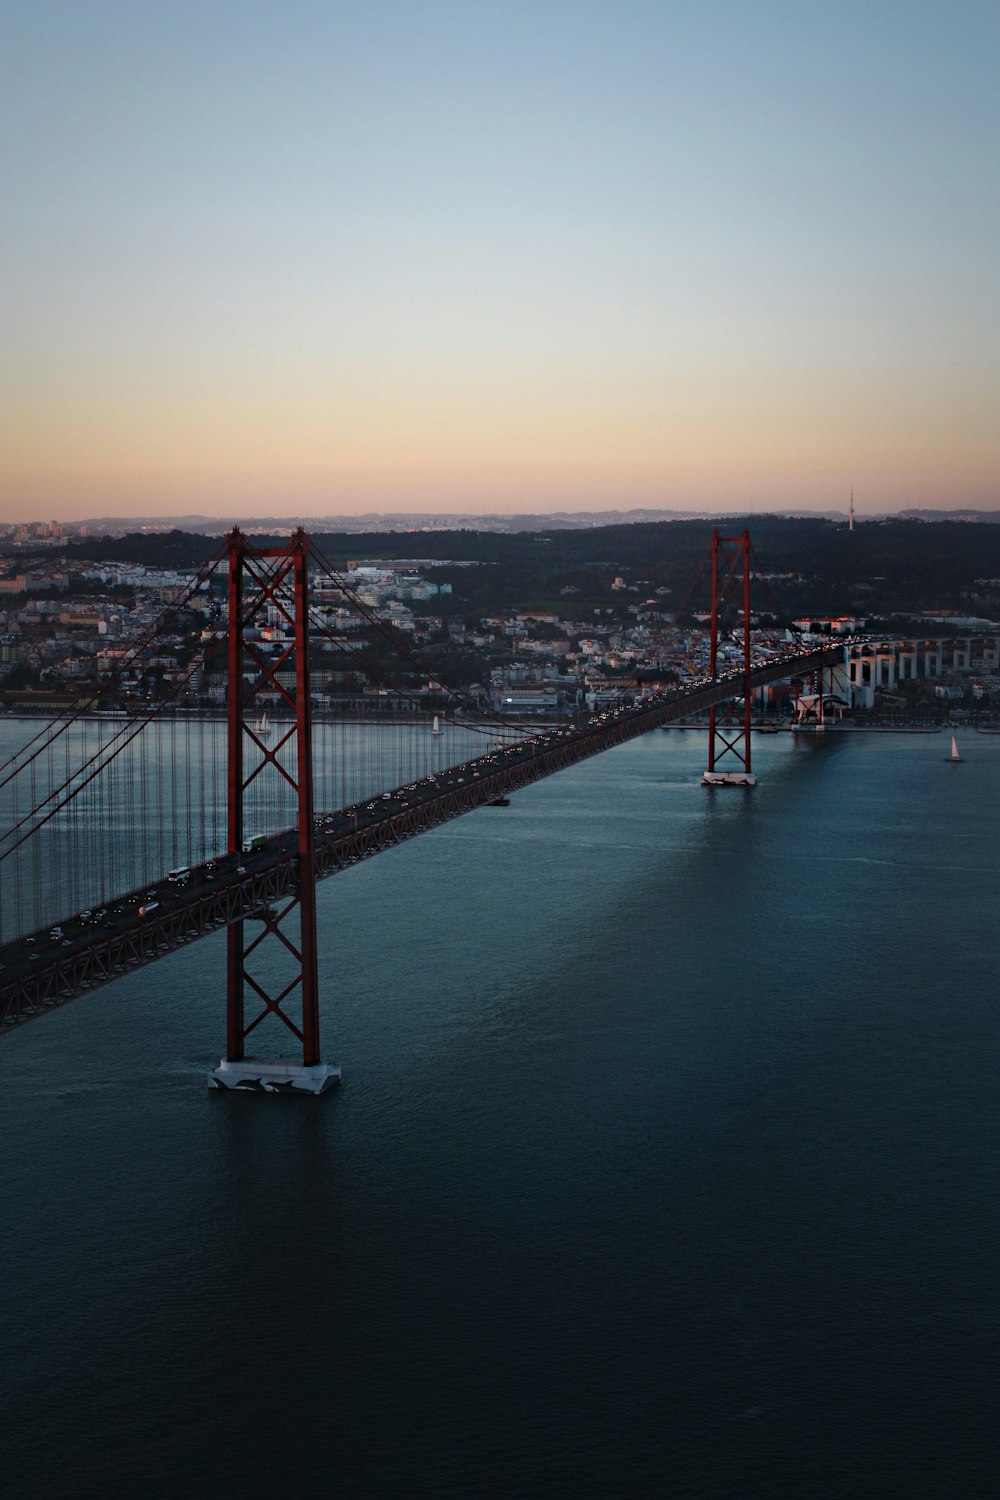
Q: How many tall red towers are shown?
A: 2